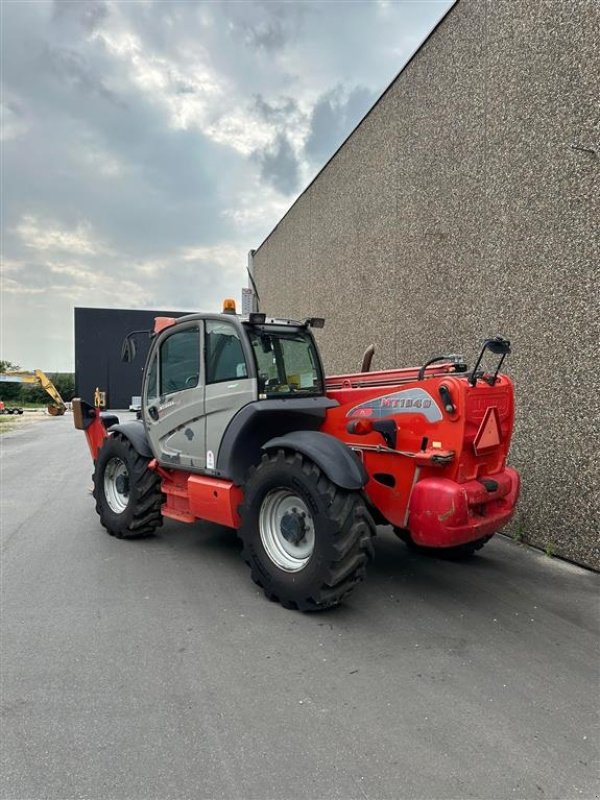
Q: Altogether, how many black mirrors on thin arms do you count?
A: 2